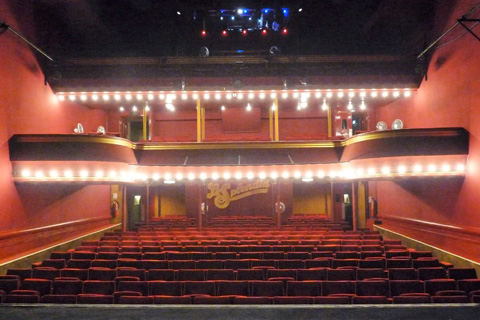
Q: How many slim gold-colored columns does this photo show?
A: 6